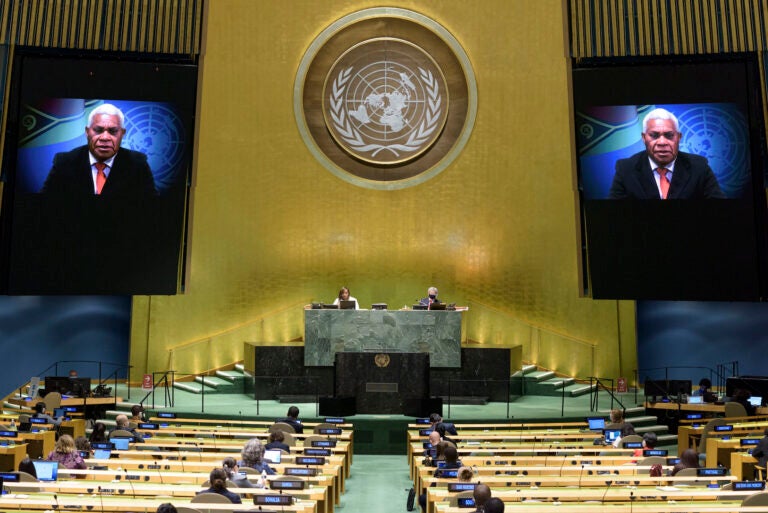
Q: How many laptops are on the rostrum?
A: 2